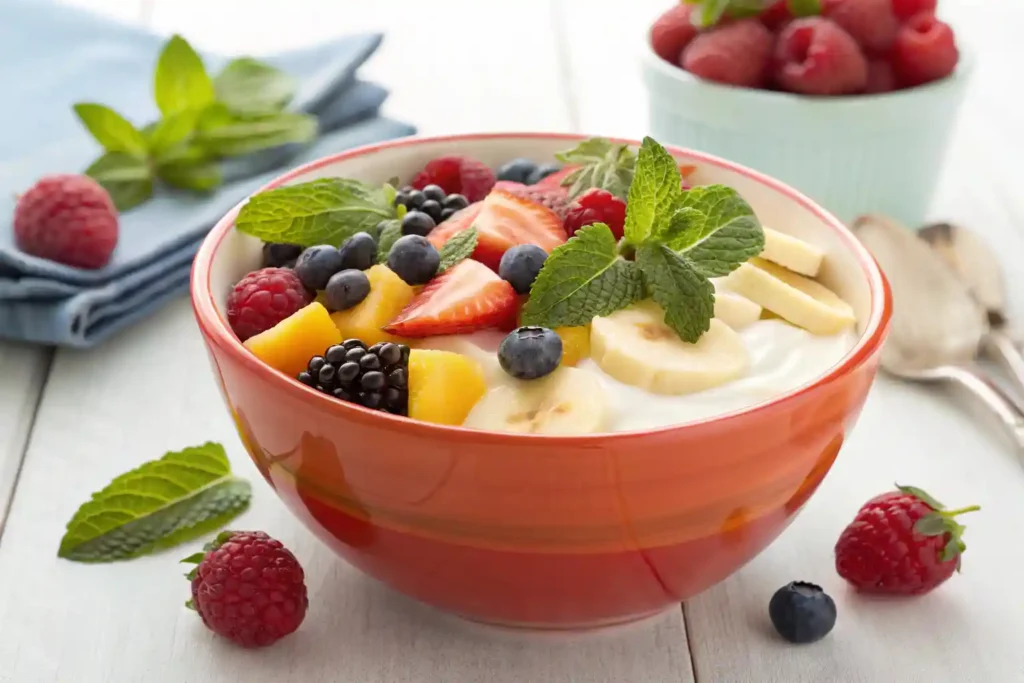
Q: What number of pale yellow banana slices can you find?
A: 5